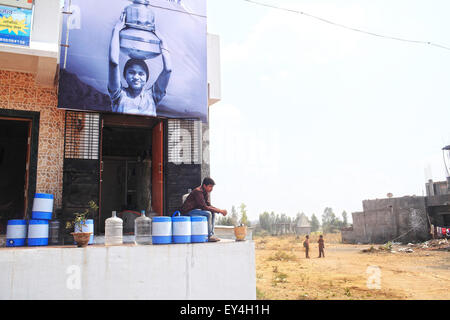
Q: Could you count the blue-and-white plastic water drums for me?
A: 7